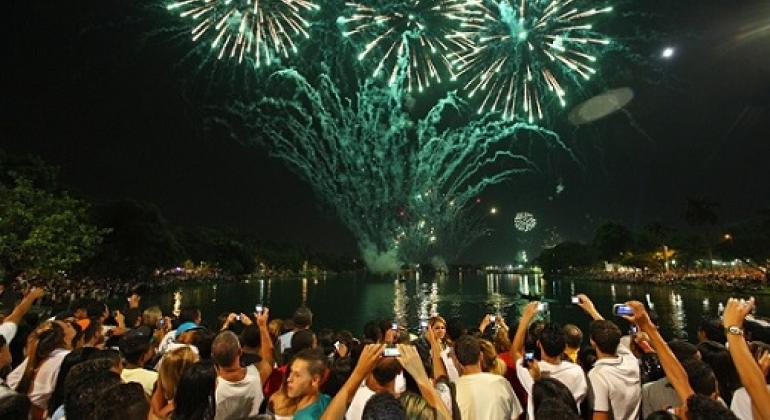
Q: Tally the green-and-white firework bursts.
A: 3